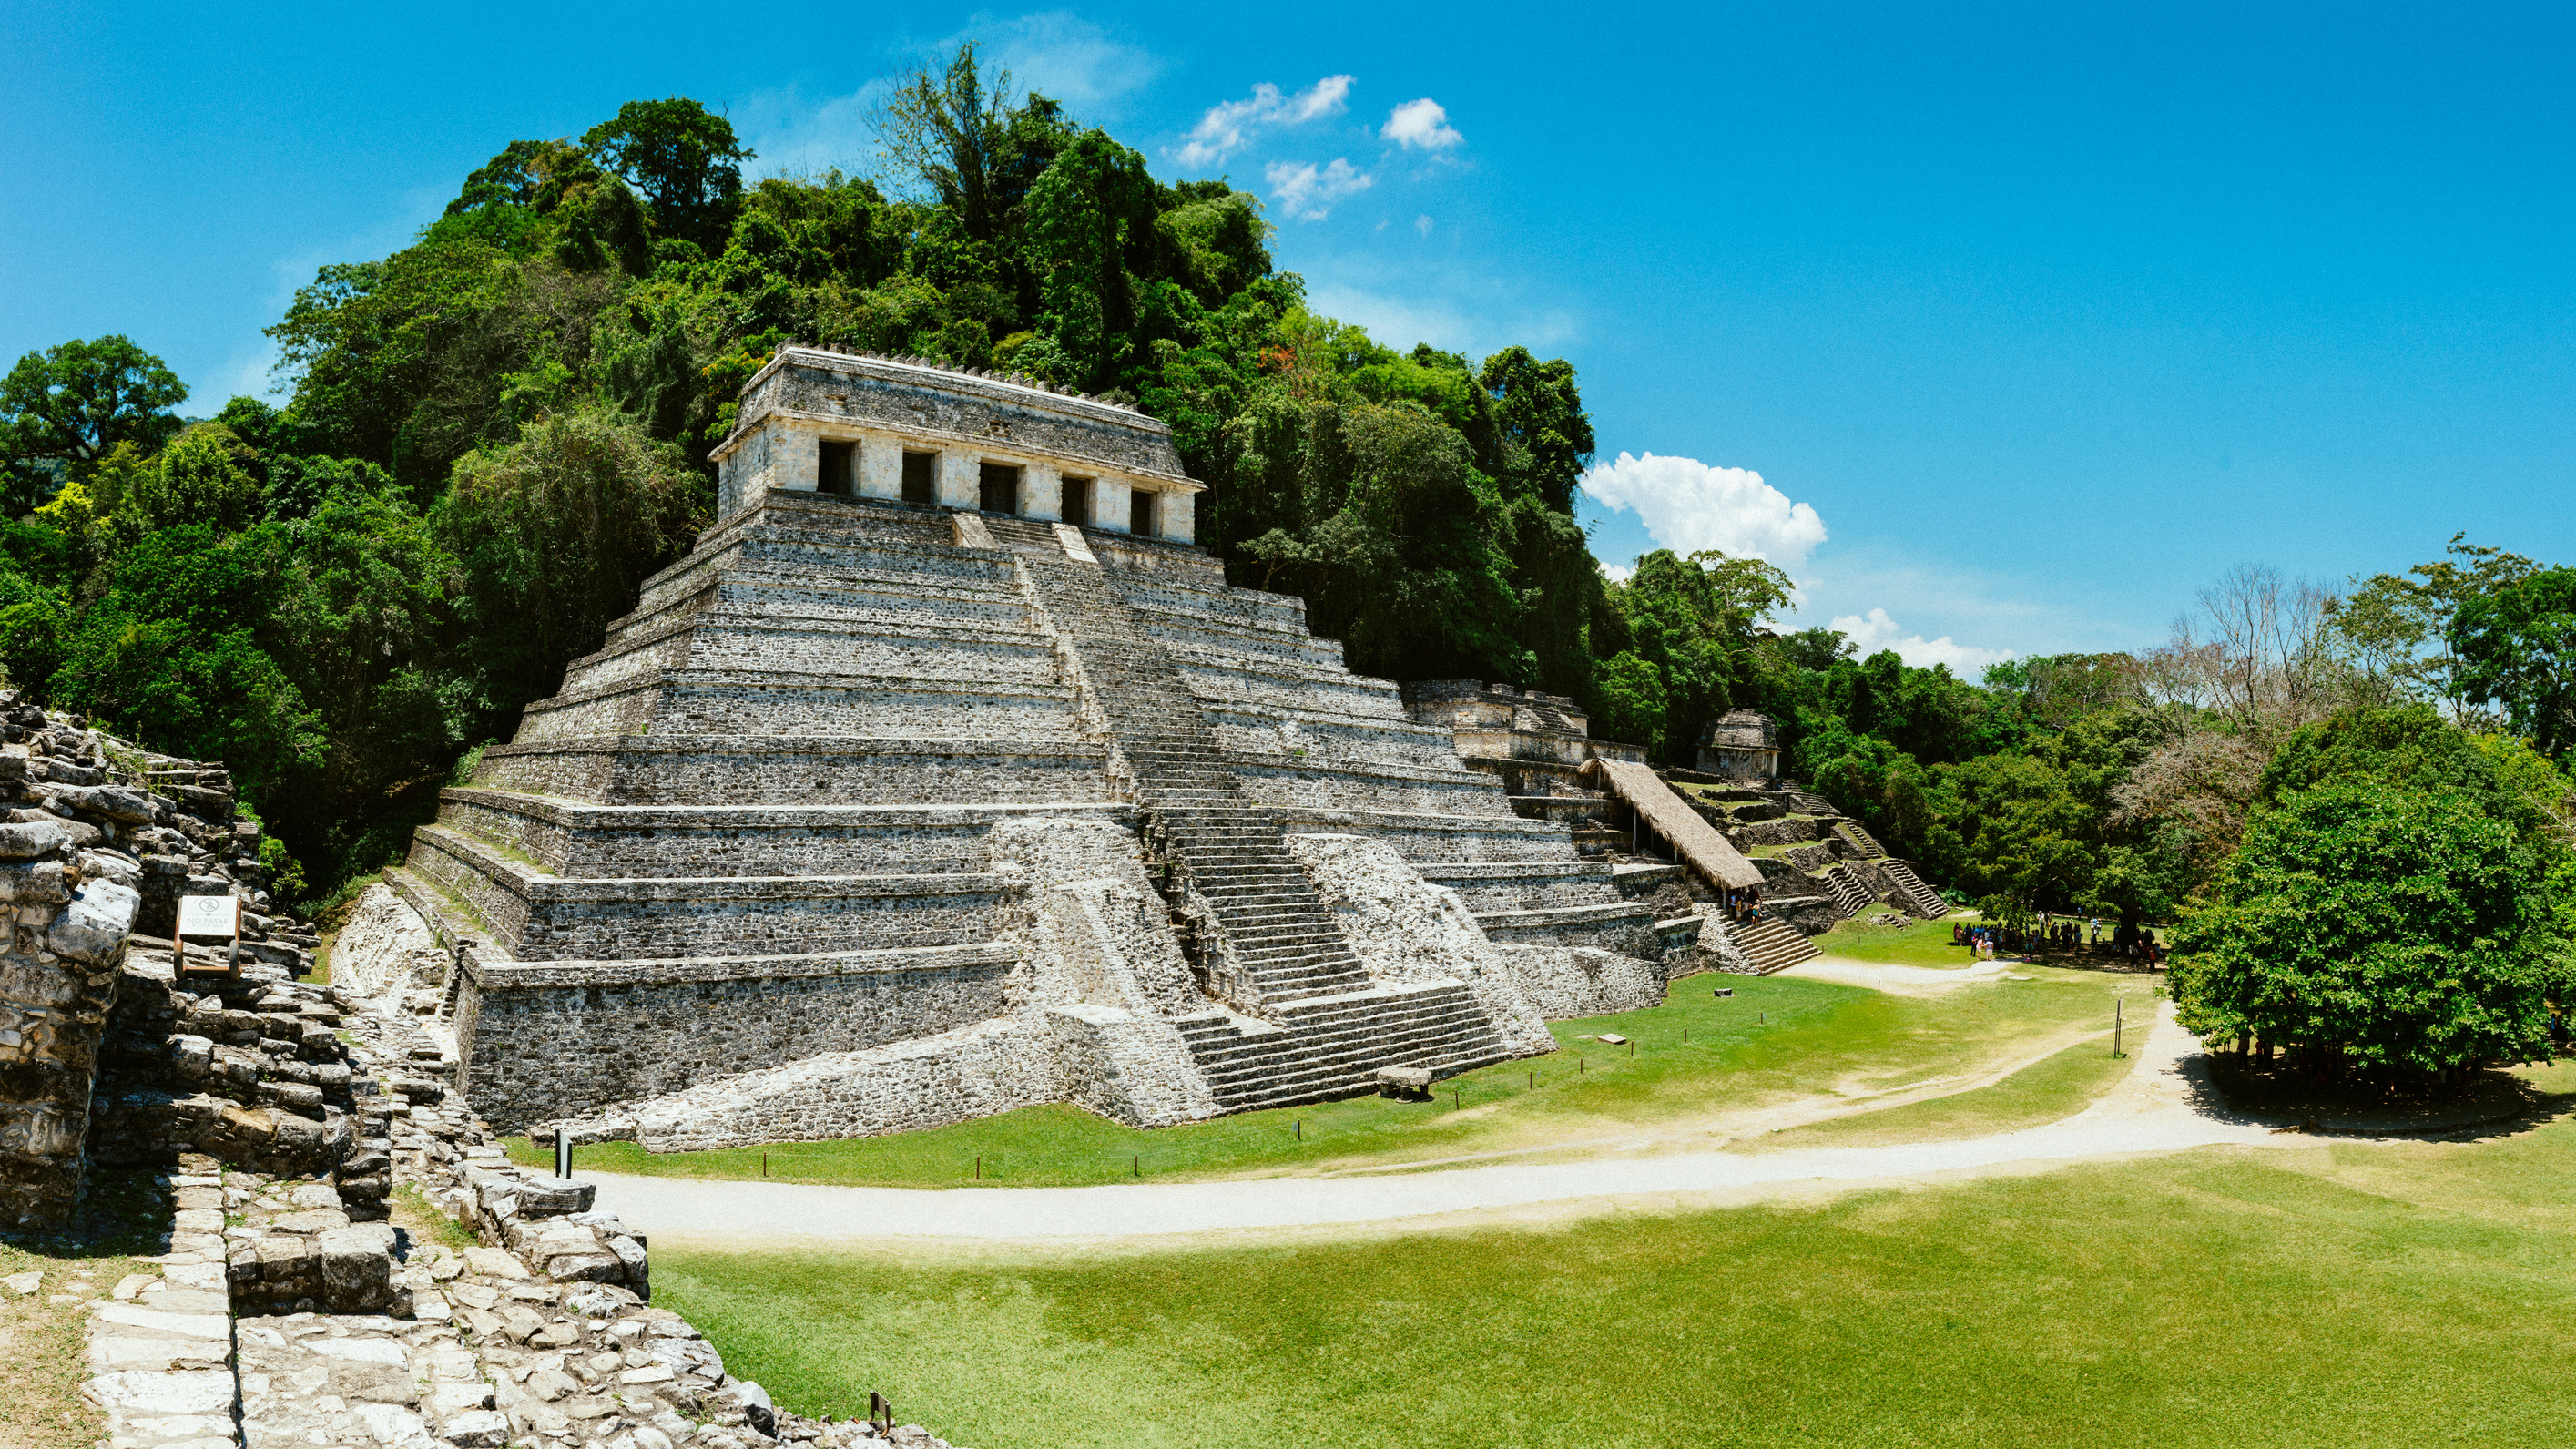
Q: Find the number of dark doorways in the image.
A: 5